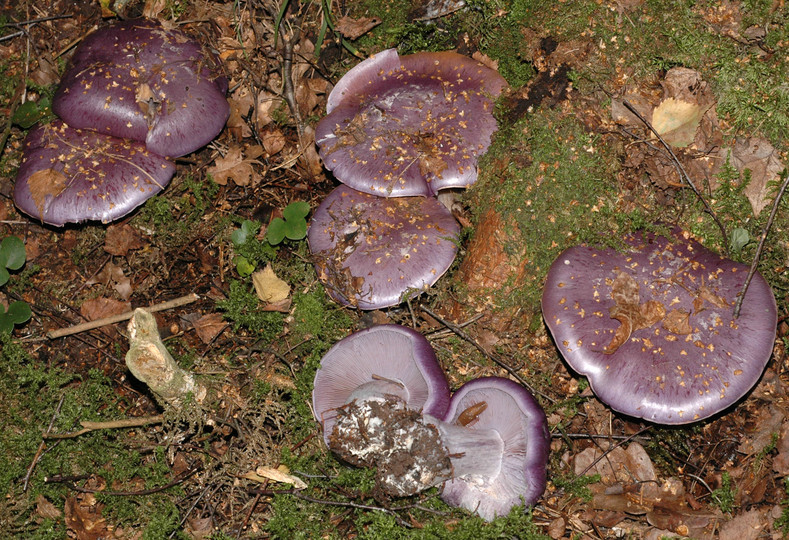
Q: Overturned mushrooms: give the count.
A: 2